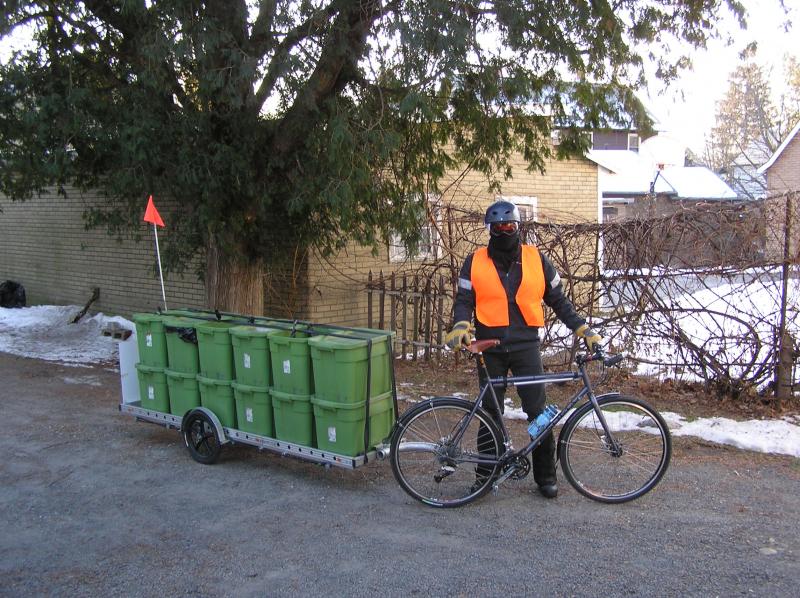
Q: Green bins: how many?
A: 12